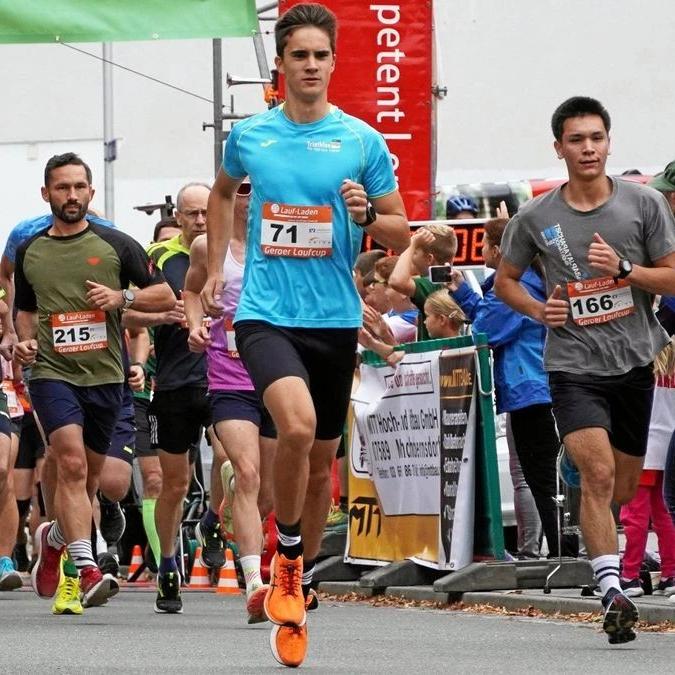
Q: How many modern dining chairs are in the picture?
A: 0